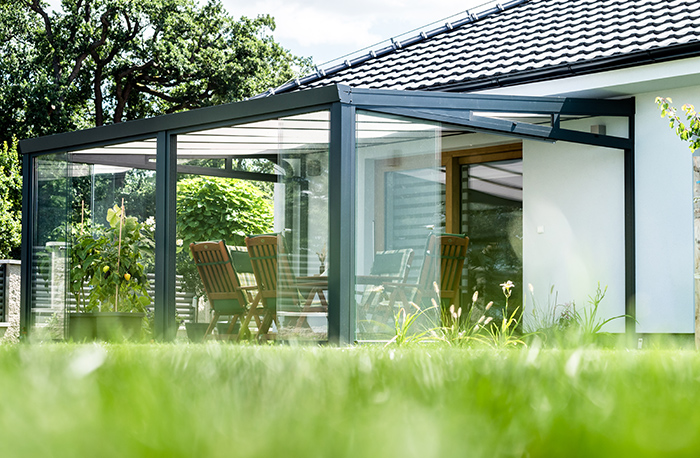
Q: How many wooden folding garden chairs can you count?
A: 5